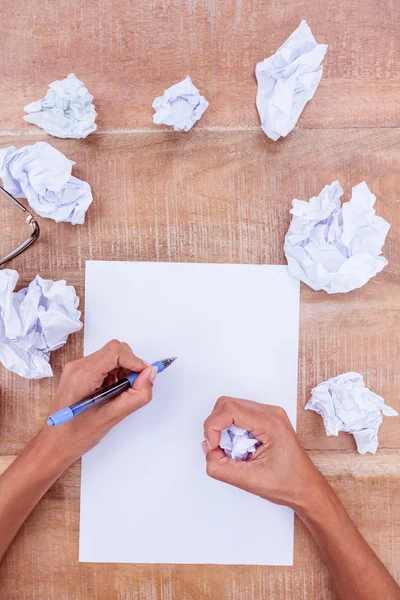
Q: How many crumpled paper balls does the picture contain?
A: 8